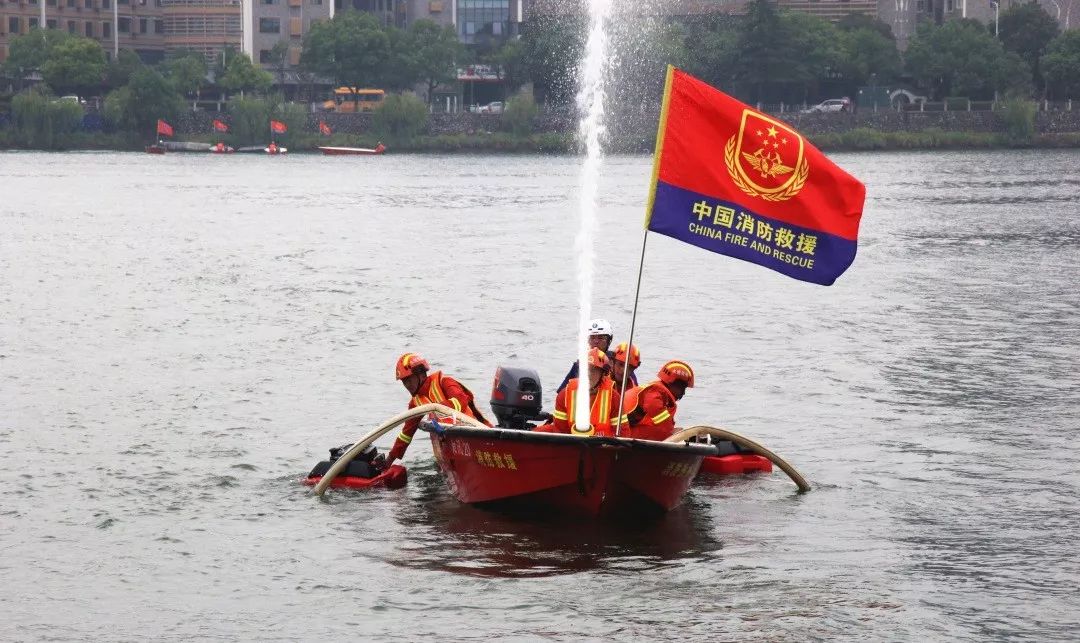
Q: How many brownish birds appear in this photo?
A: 0